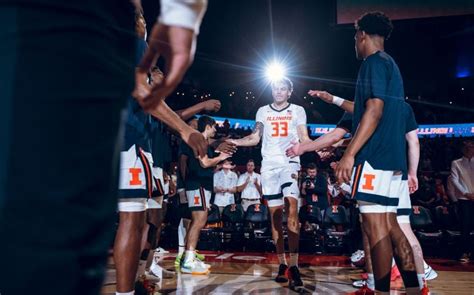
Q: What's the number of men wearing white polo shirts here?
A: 2